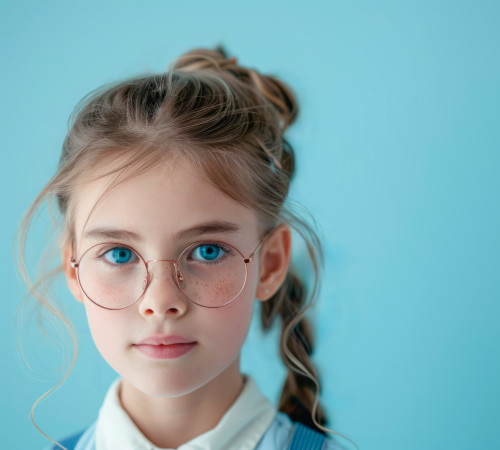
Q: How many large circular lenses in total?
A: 2